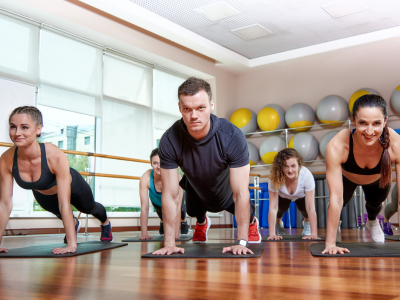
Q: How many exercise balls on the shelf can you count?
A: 10